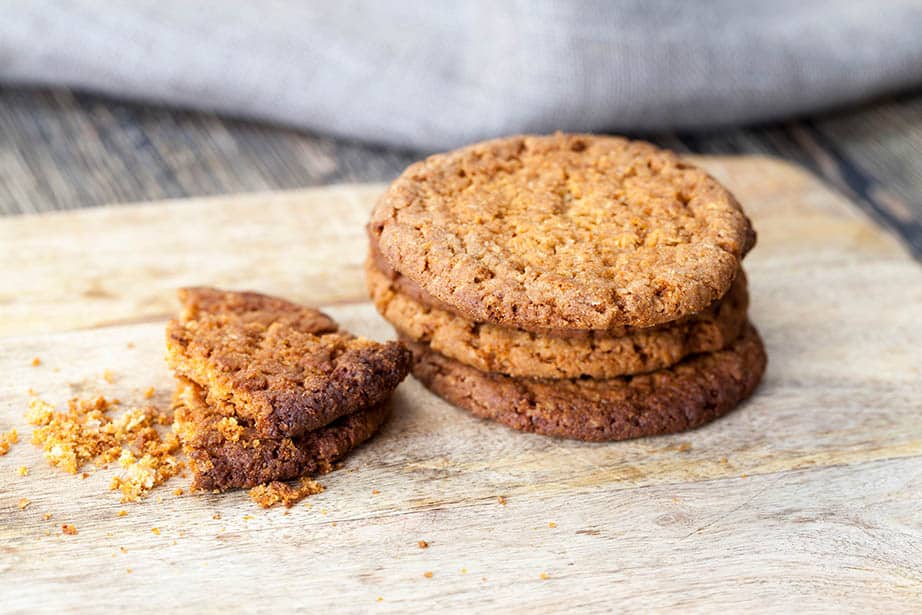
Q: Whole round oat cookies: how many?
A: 3